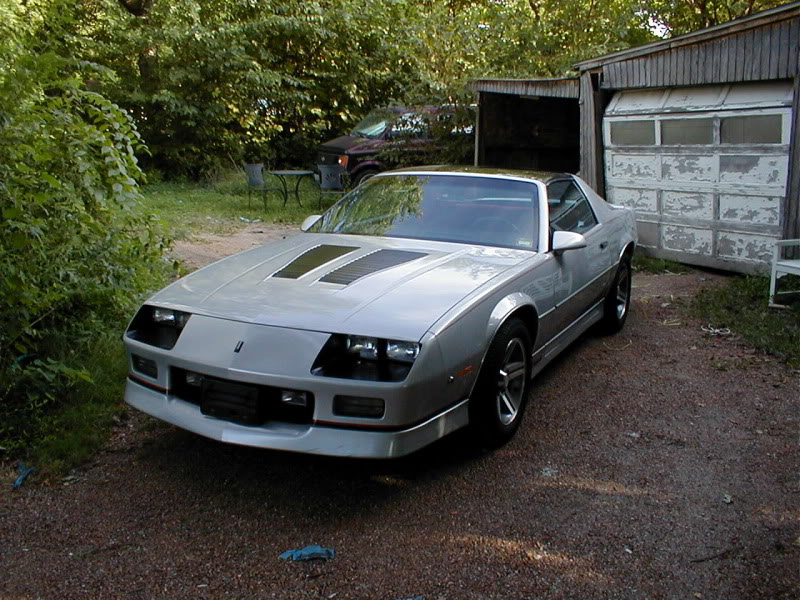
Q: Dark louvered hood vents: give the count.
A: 2